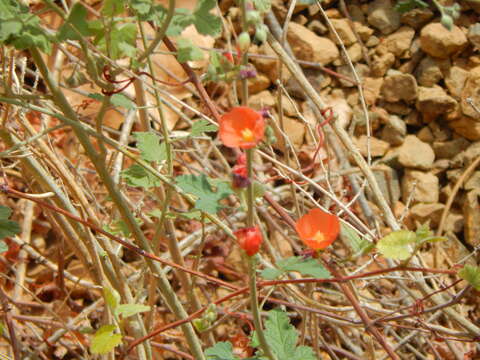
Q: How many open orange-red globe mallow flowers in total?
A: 2